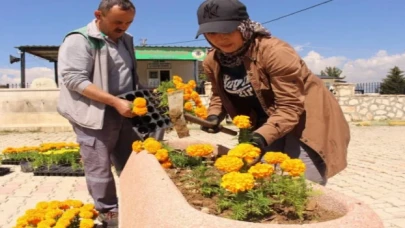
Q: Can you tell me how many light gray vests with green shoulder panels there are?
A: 1